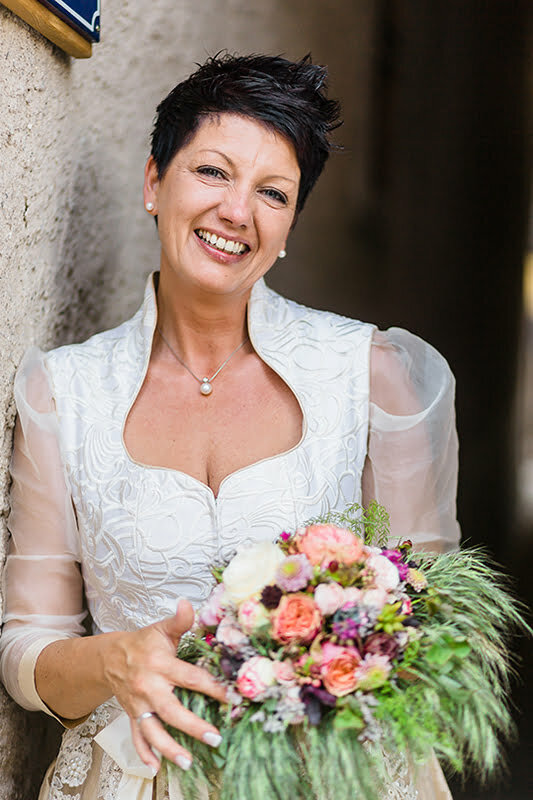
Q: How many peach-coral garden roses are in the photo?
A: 3